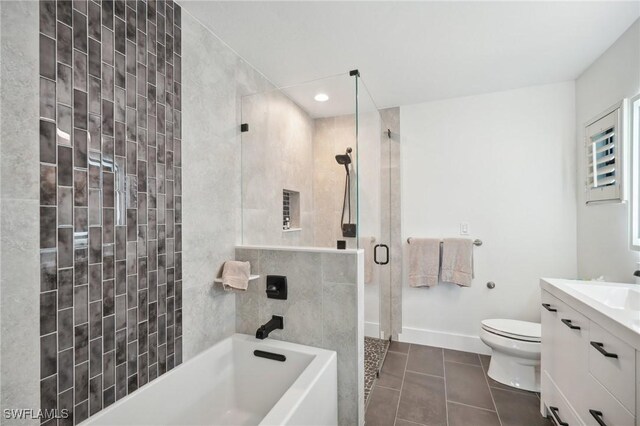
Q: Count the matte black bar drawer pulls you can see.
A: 5